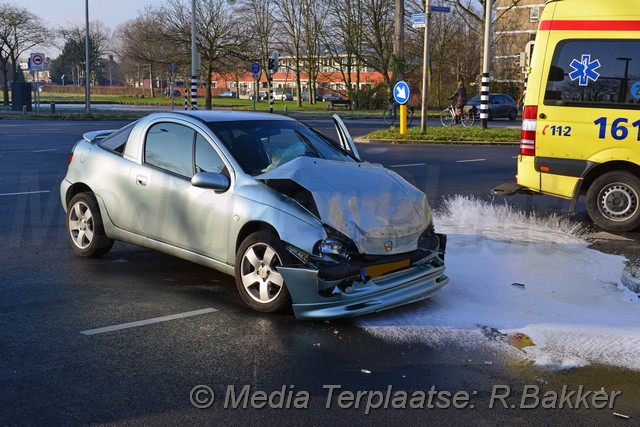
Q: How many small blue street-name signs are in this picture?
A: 2